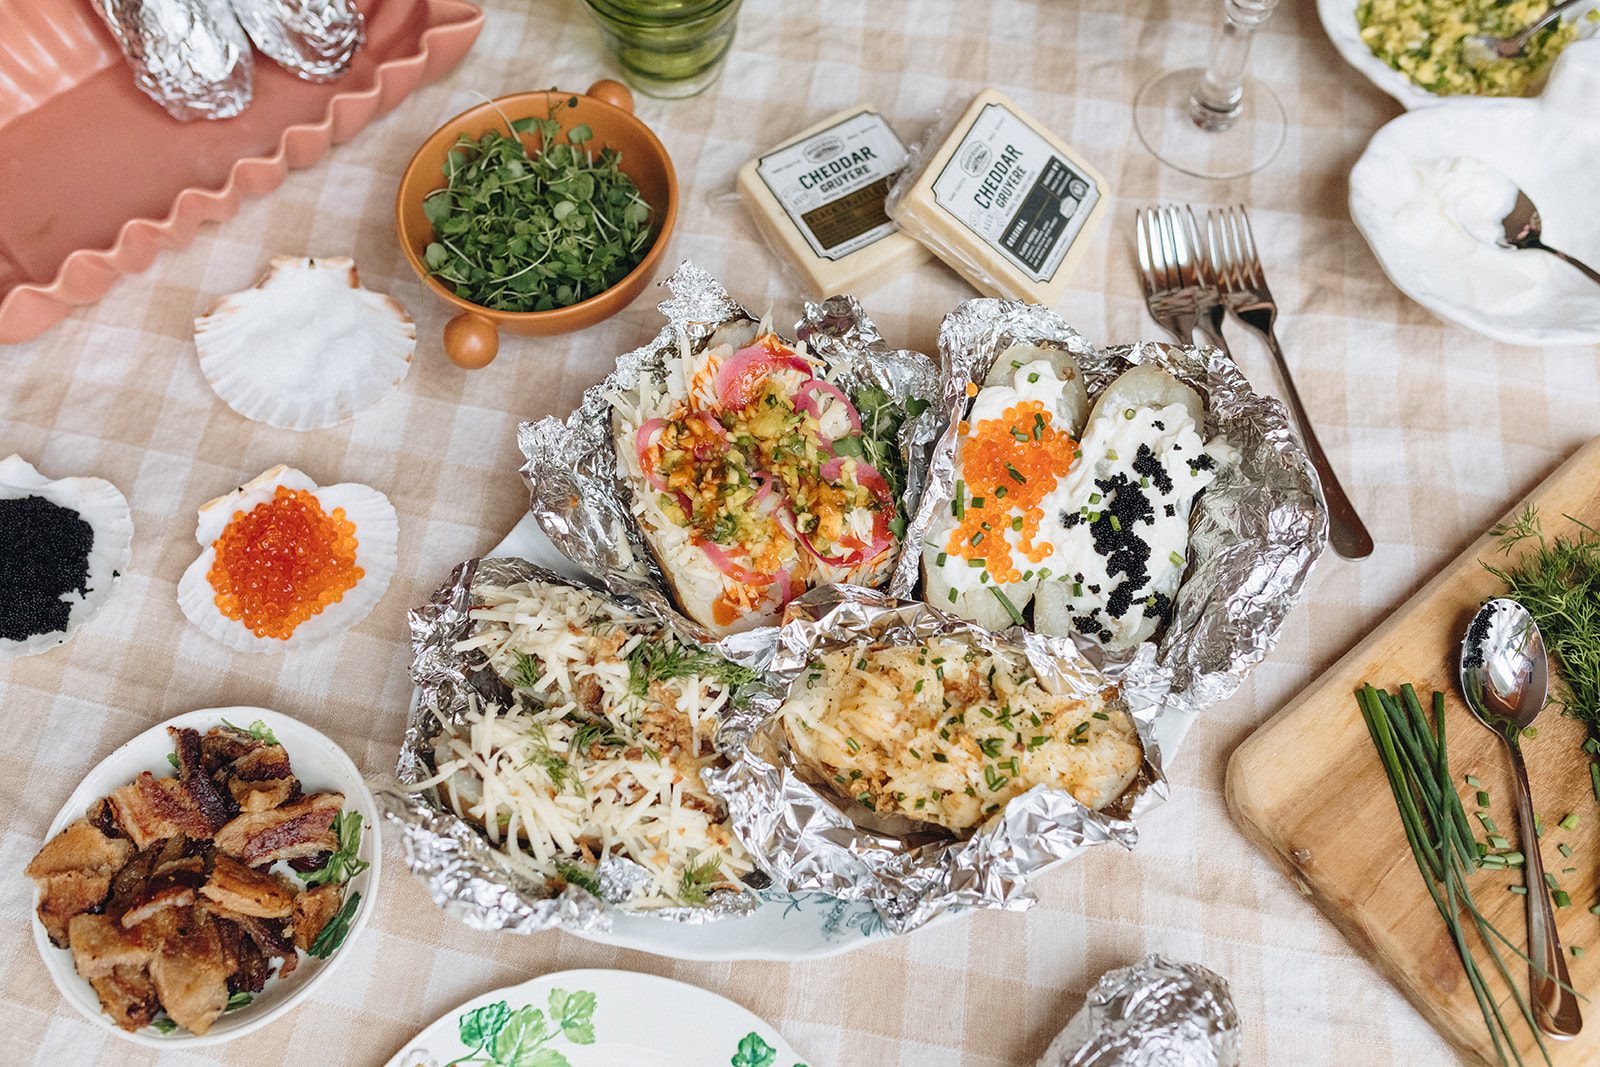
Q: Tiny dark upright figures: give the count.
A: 0